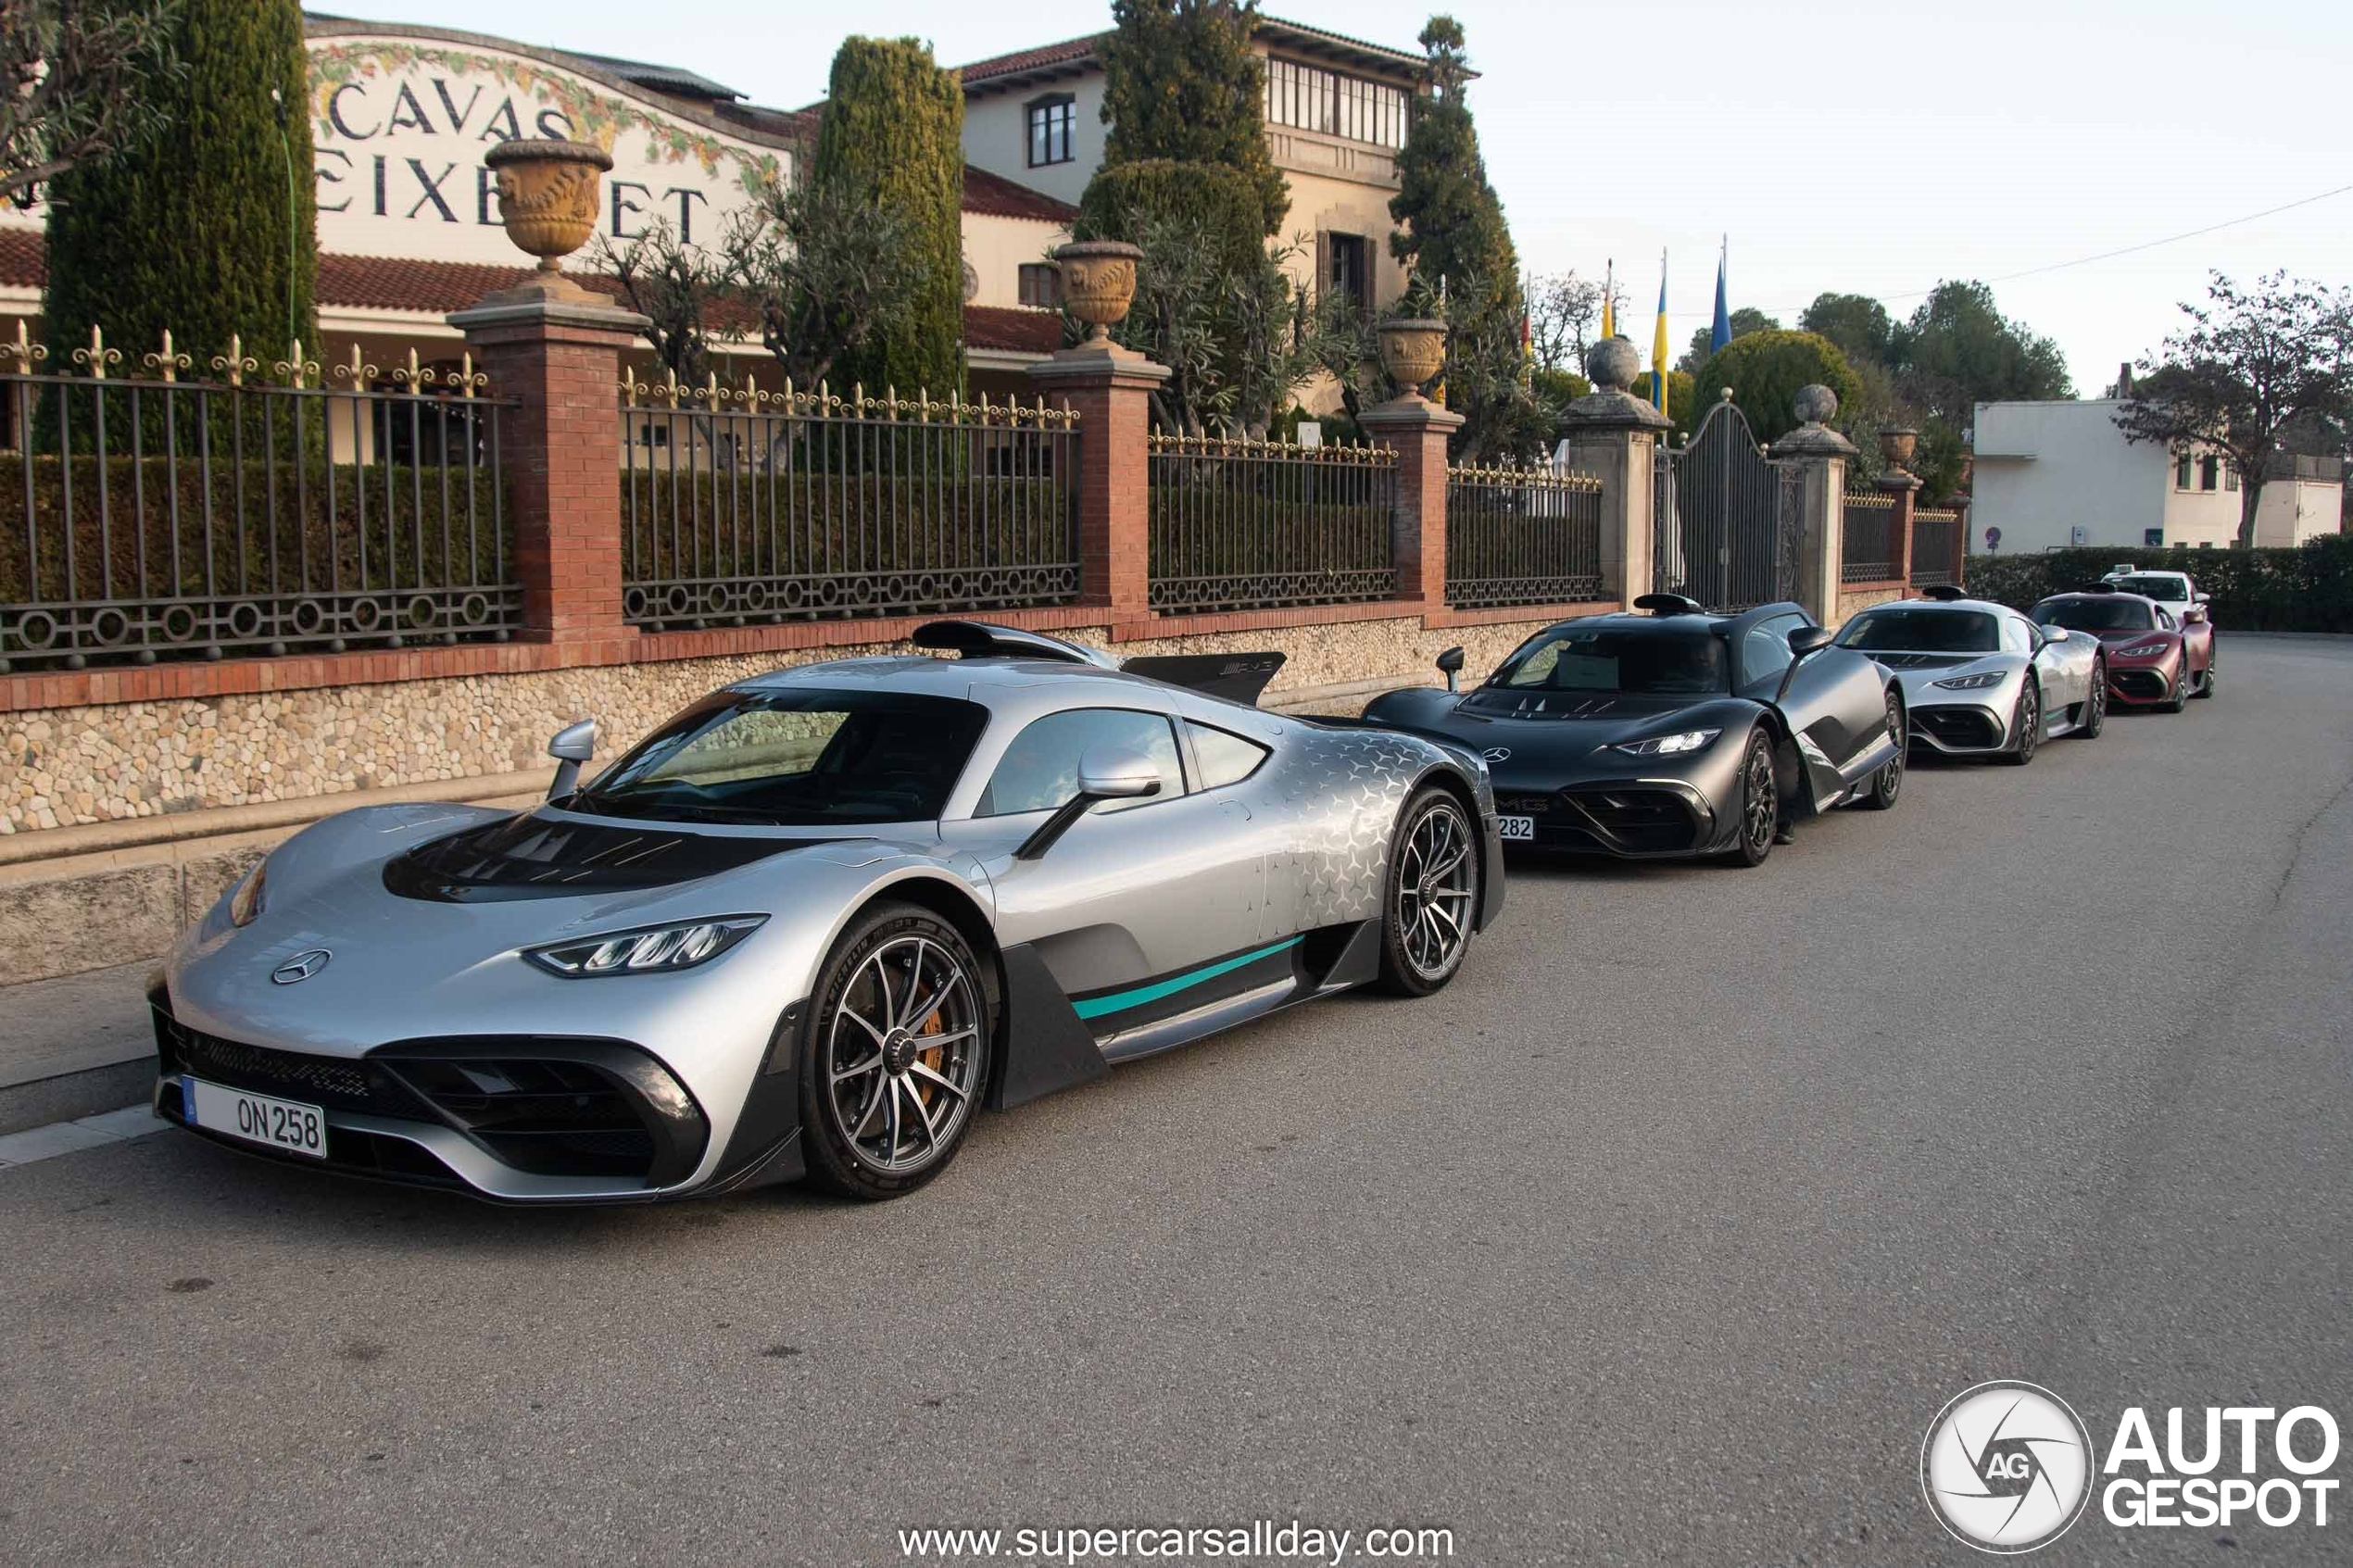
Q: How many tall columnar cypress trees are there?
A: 4